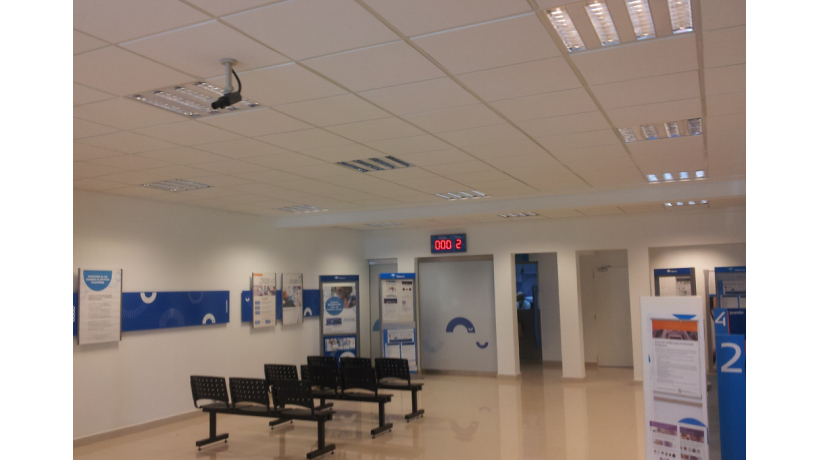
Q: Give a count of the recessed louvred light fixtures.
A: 11